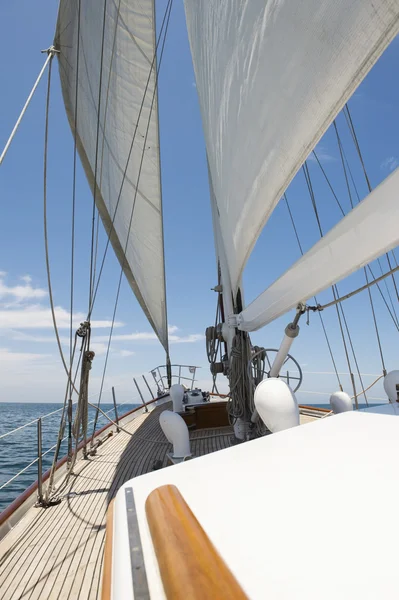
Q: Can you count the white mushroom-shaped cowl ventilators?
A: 5